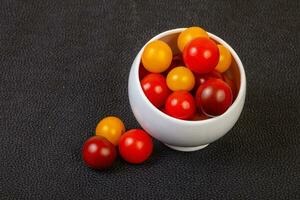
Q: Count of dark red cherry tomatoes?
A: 2